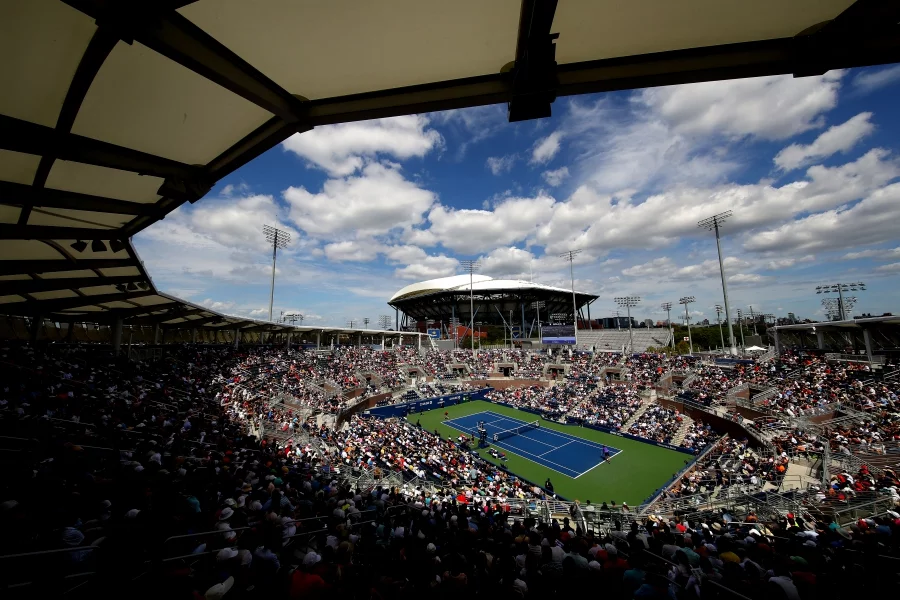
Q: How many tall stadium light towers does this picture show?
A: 4